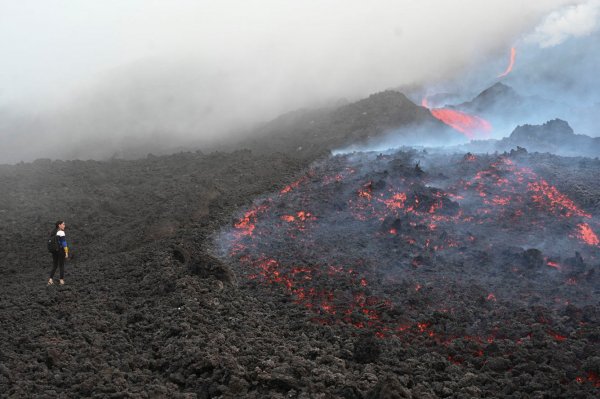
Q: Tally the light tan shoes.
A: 2